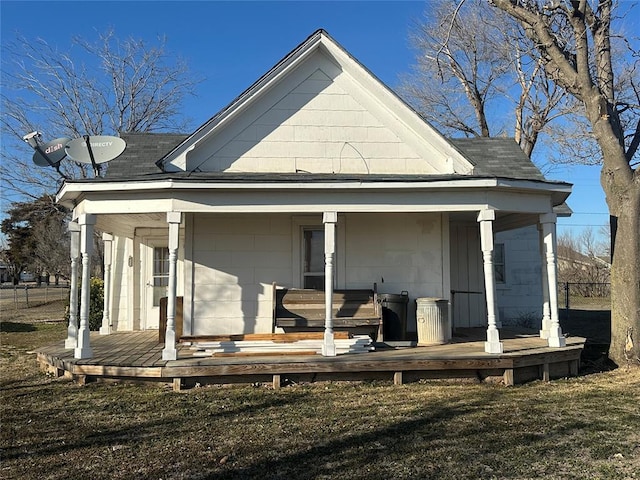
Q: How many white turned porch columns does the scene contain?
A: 8